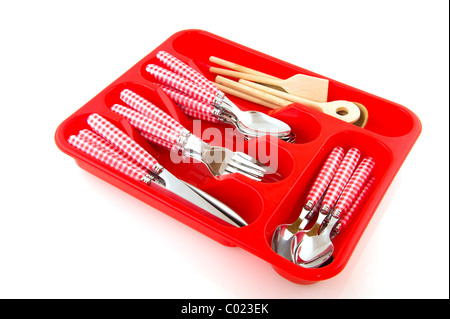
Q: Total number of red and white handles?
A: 14